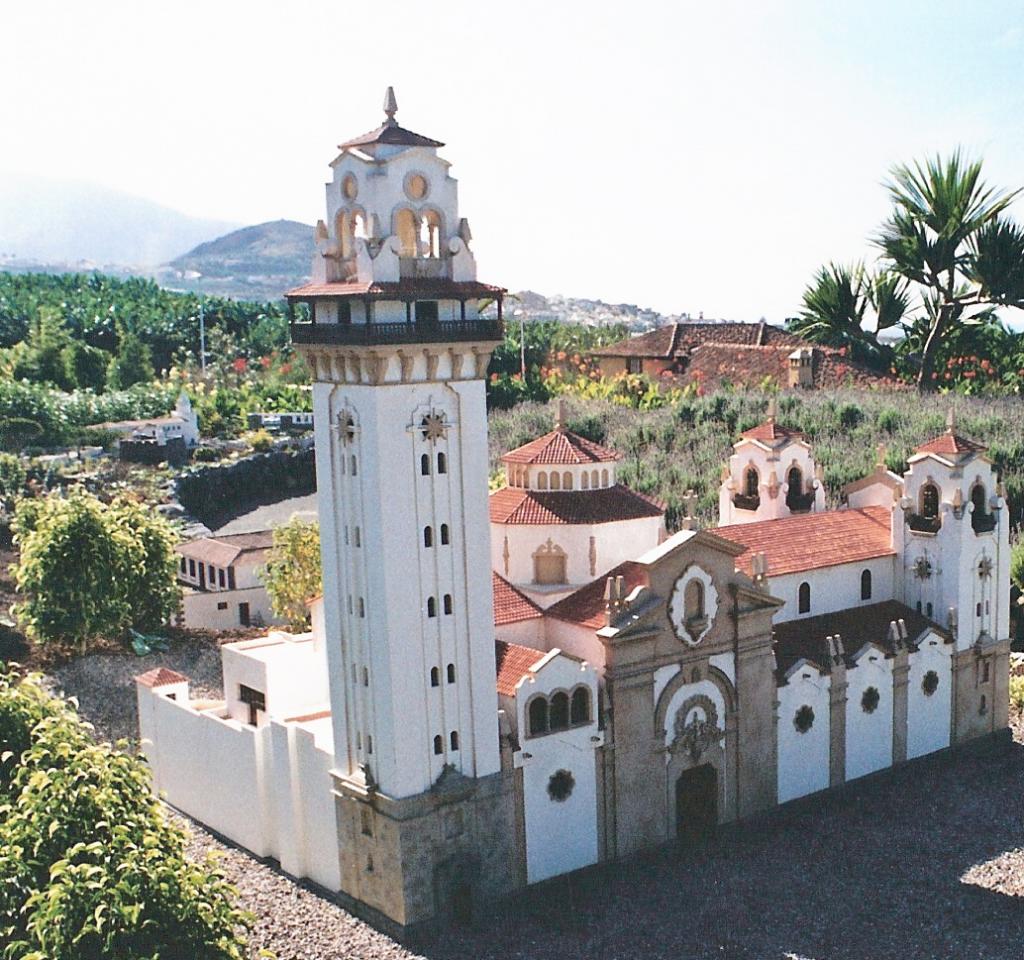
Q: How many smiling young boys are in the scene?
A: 0